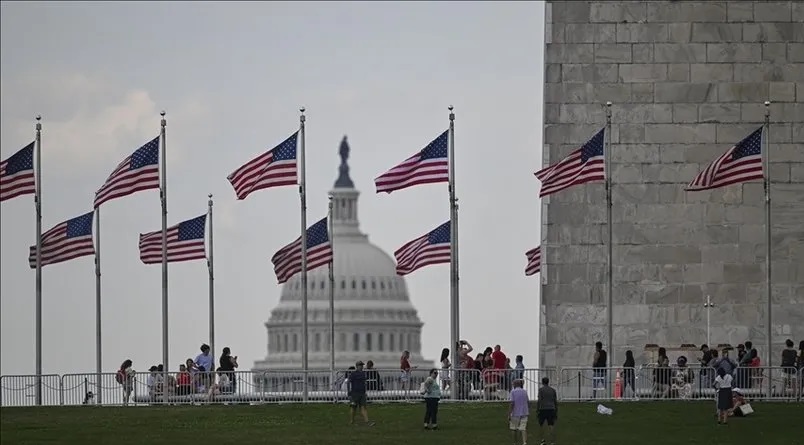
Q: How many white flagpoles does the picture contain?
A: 10